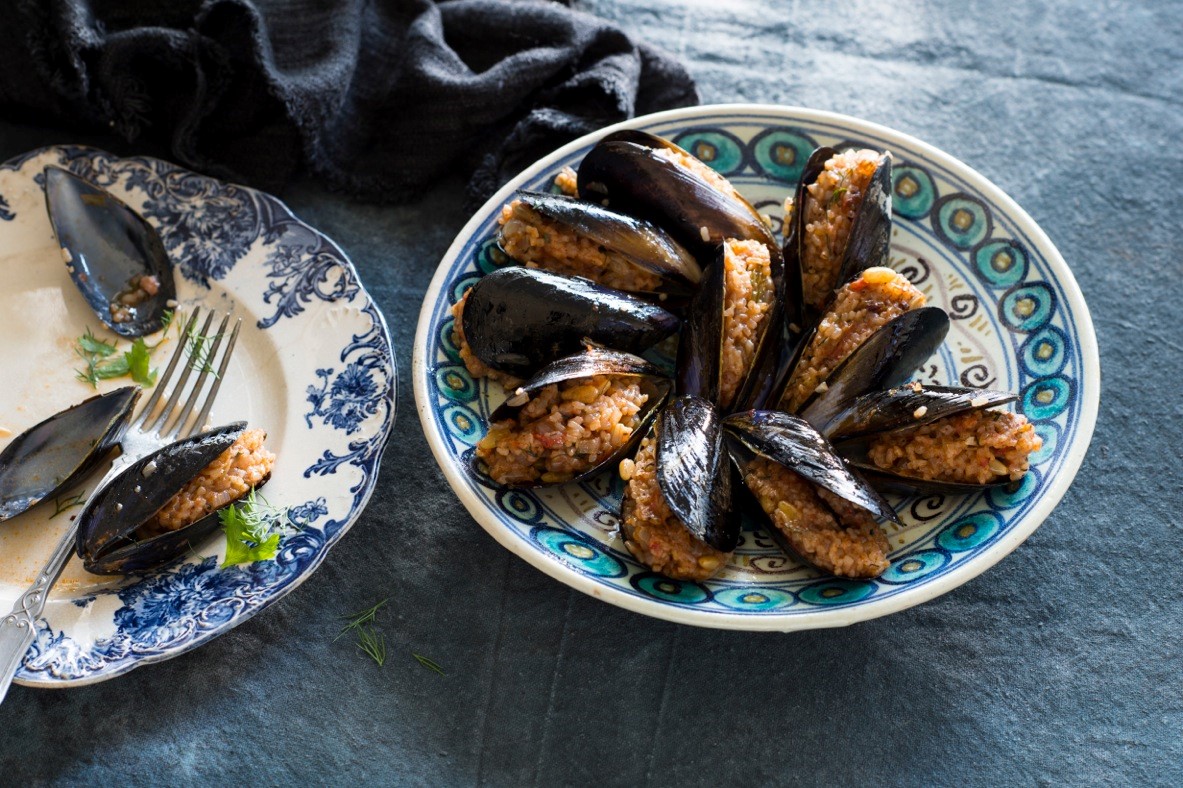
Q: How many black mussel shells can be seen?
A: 13